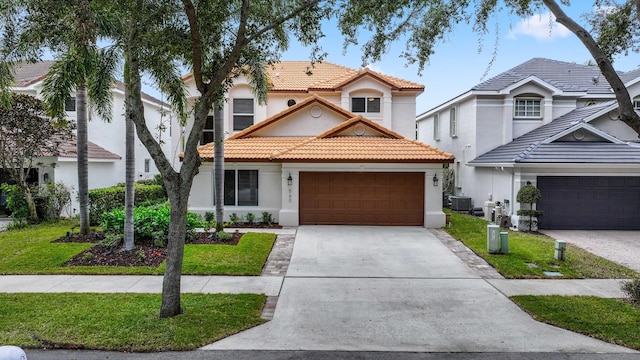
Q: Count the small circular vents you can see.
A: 4